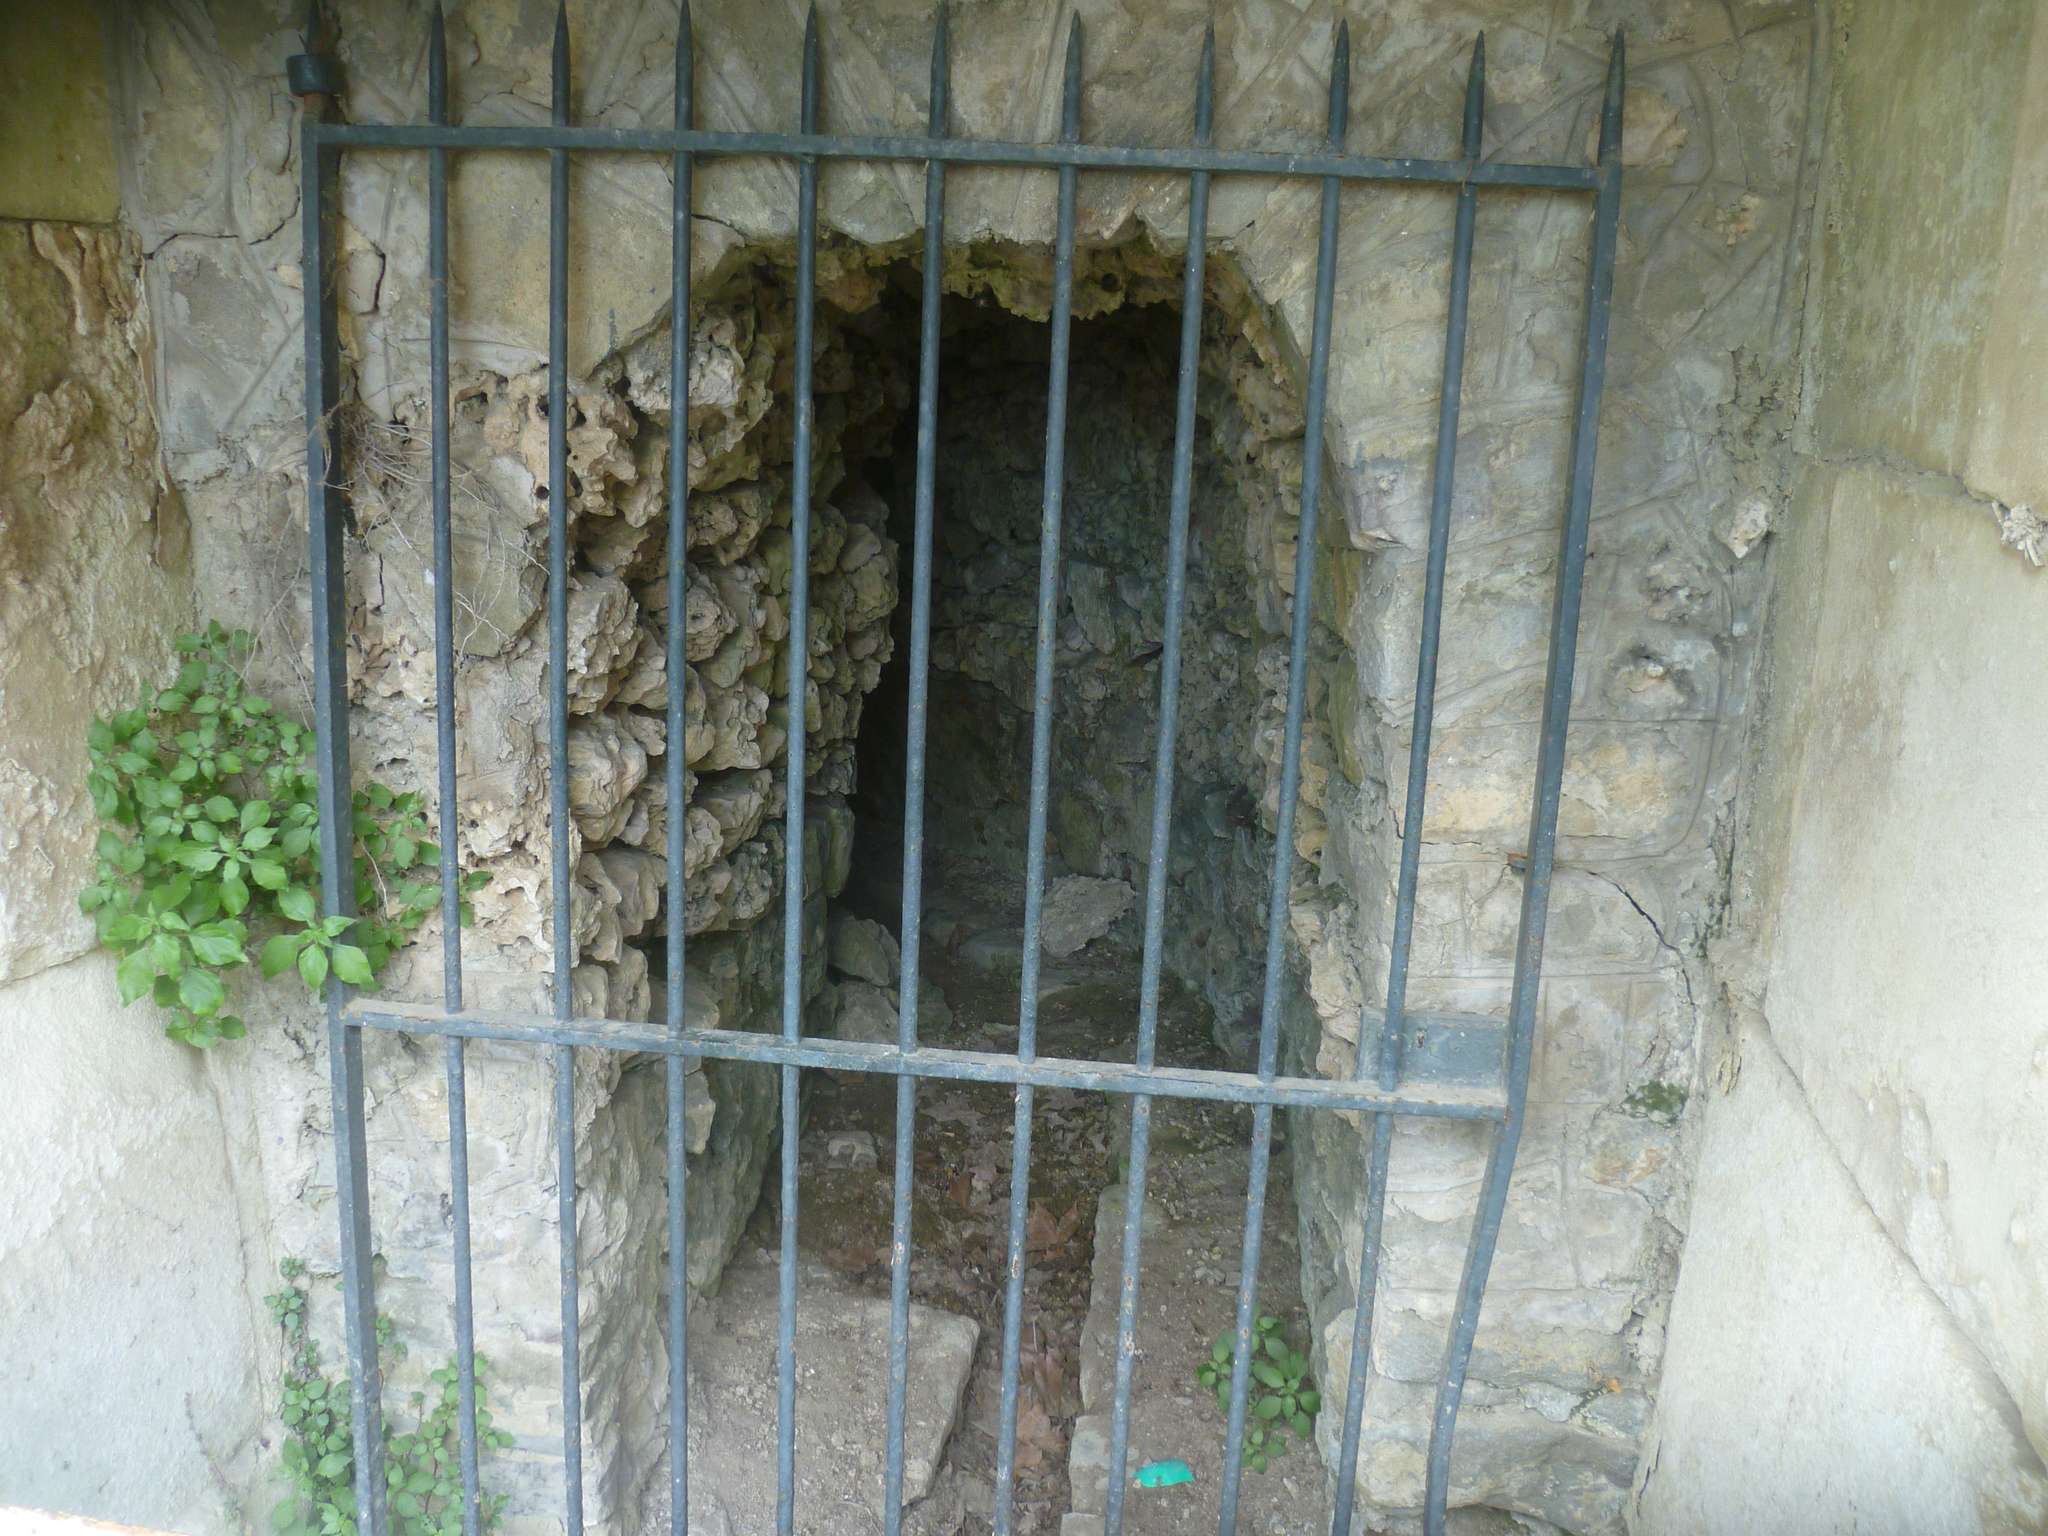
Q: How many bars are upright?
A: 11